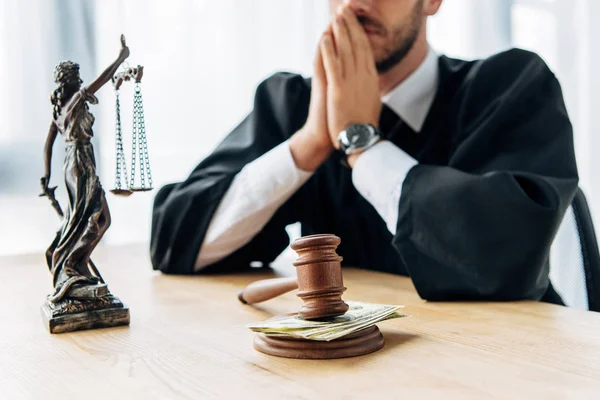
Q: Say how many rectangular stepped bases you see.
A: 1